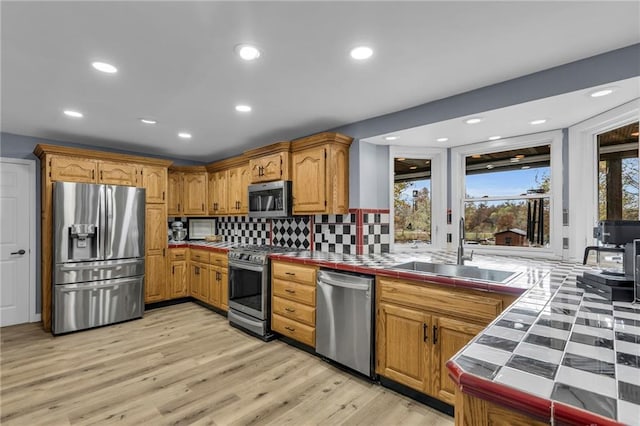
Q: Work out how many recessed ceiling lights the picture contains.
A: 13